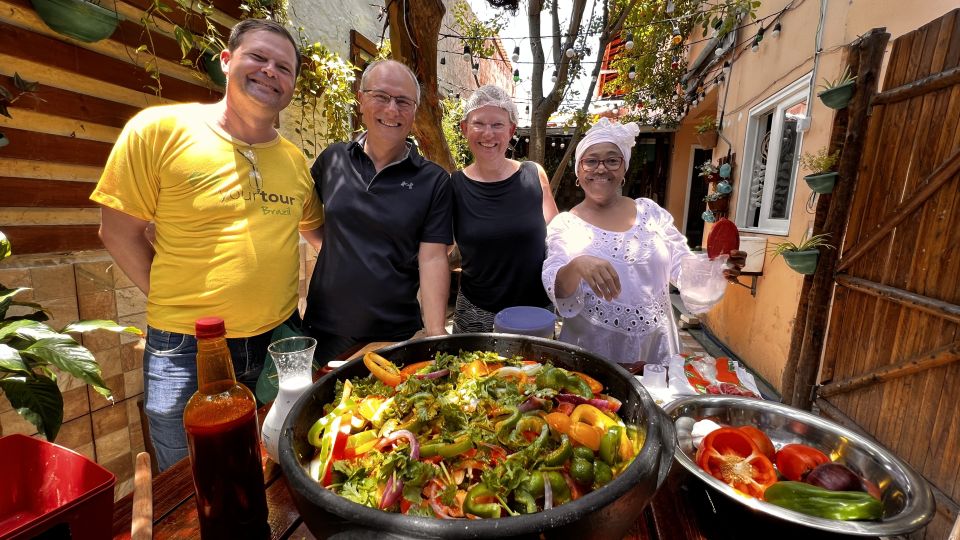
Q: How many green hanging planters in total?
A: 5